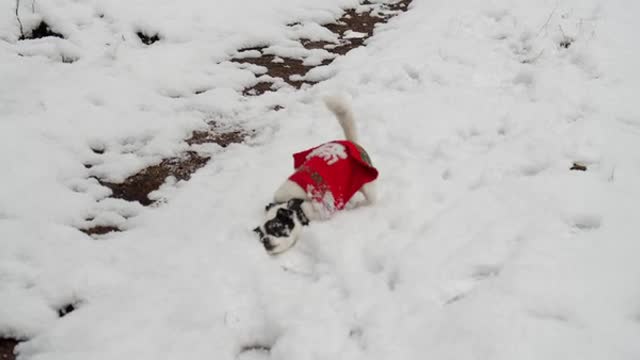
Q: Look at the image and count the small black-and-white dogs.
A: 1